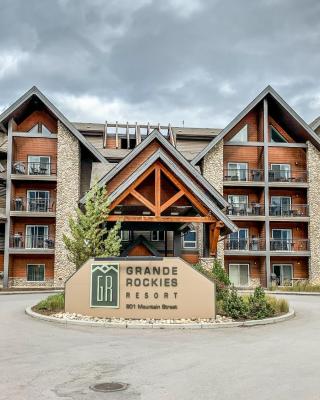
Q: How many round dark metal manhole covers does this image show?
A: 1